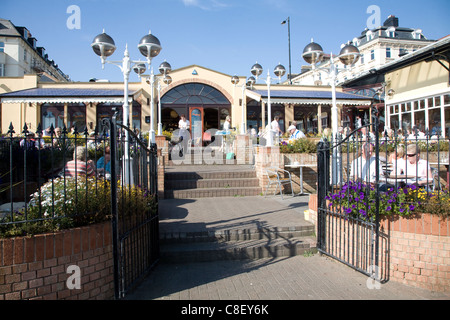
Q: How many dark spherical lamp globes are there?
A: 12